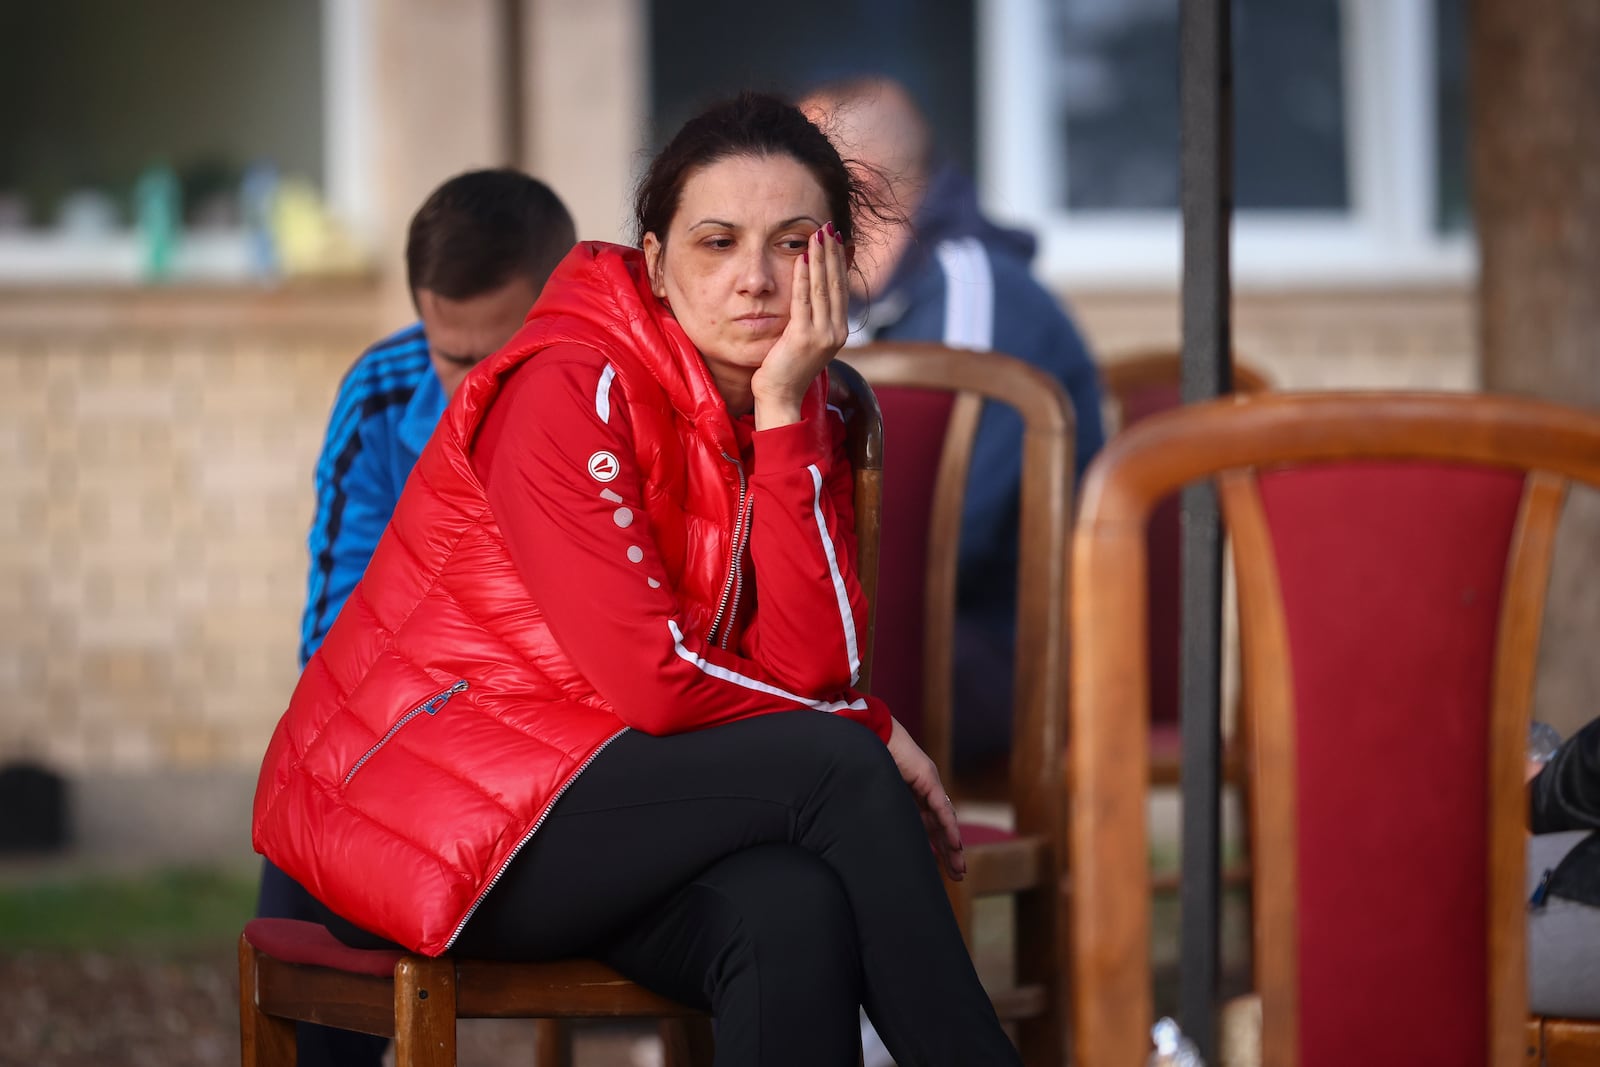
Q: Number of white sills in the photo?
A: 2